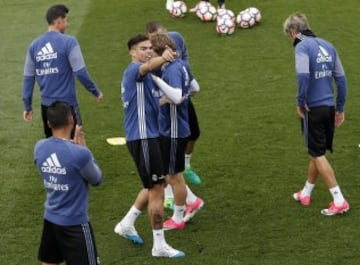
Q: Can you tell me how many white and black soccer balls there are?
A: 6